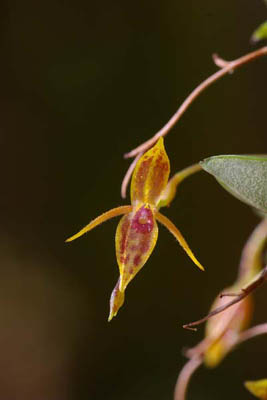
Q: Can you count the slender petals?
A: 2